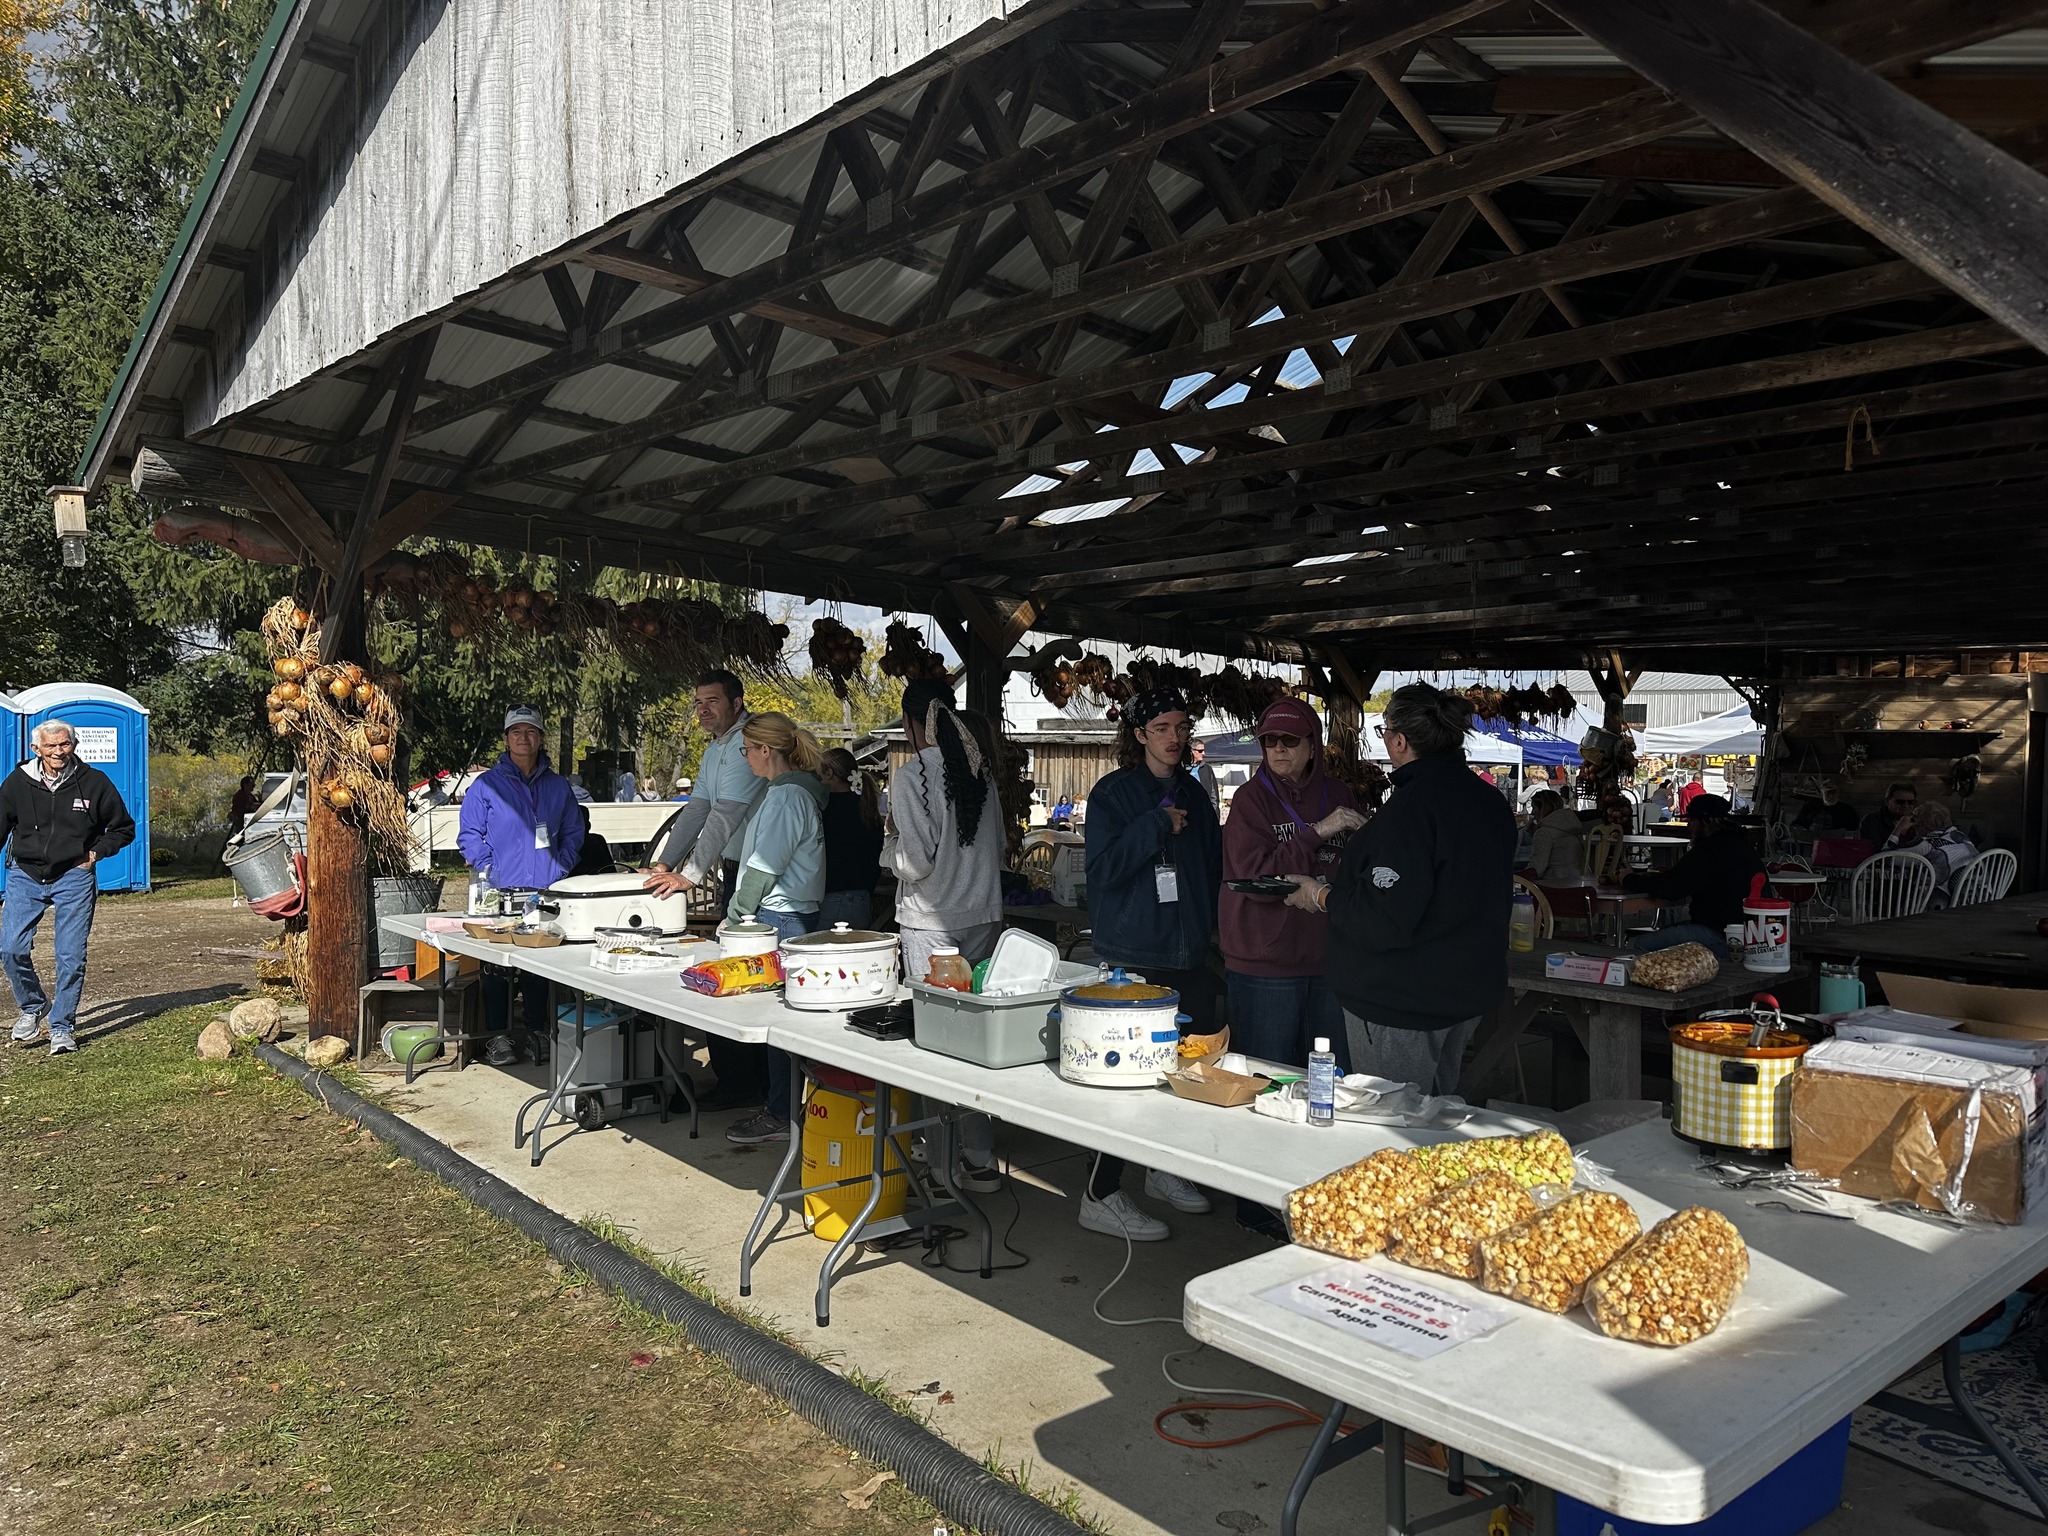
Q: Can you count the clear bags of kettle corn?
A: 6